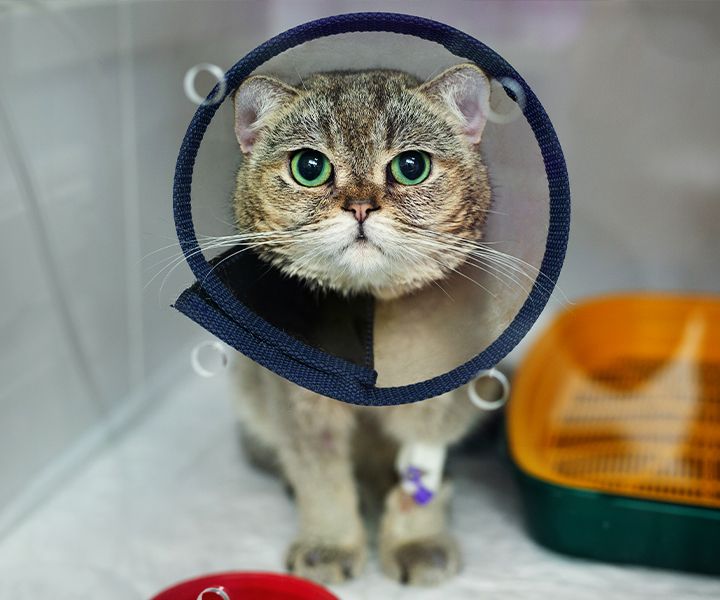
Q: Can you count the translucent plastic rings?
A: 5